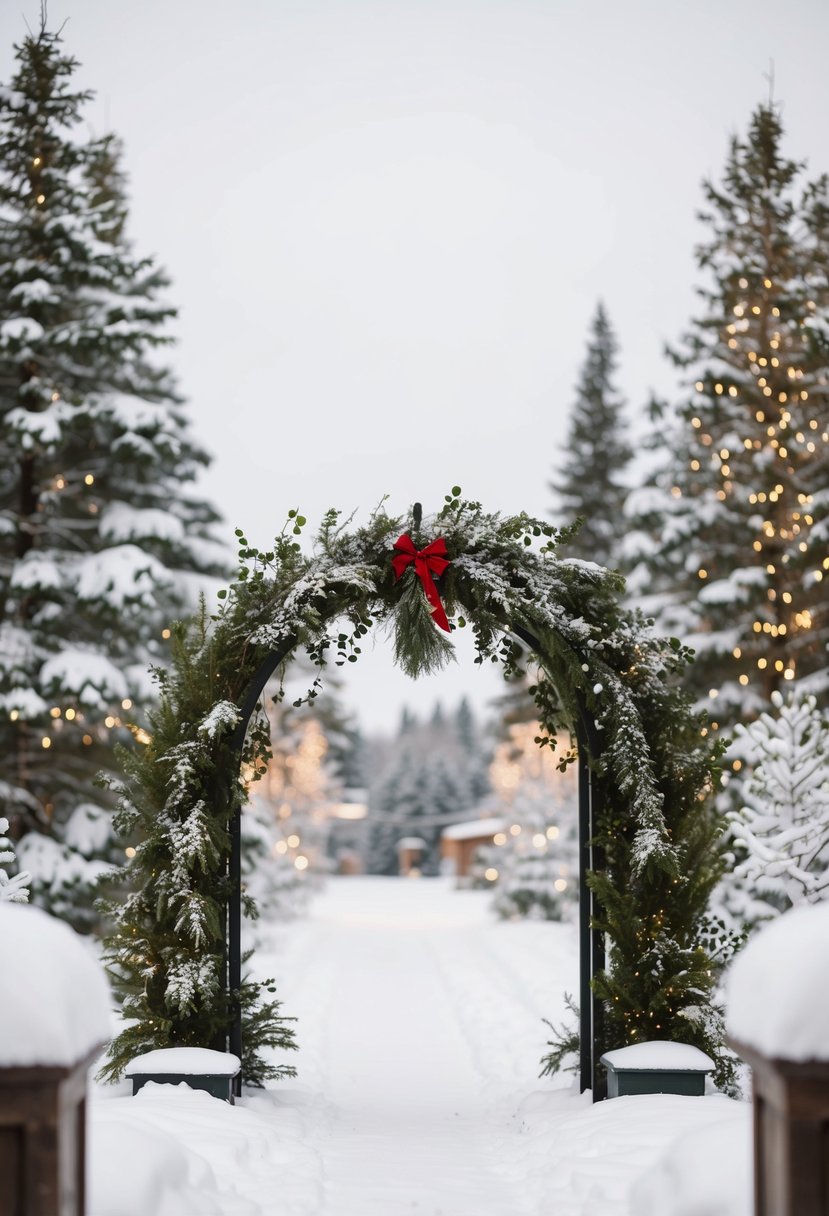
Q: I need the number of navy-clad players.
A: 0